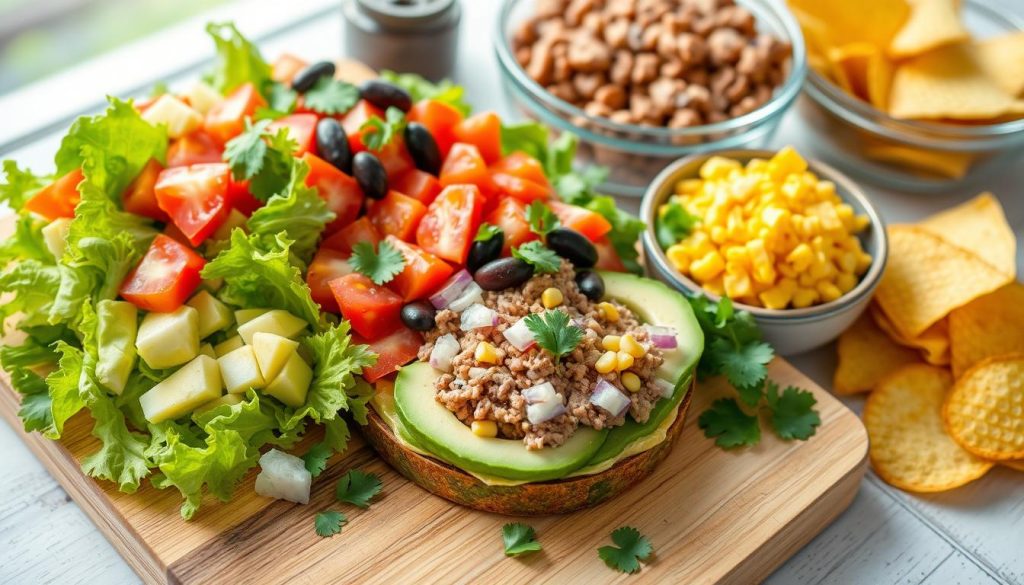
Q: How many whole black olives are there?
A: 10